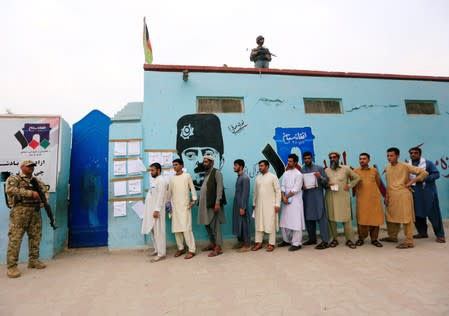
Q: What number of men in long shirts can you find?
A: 11